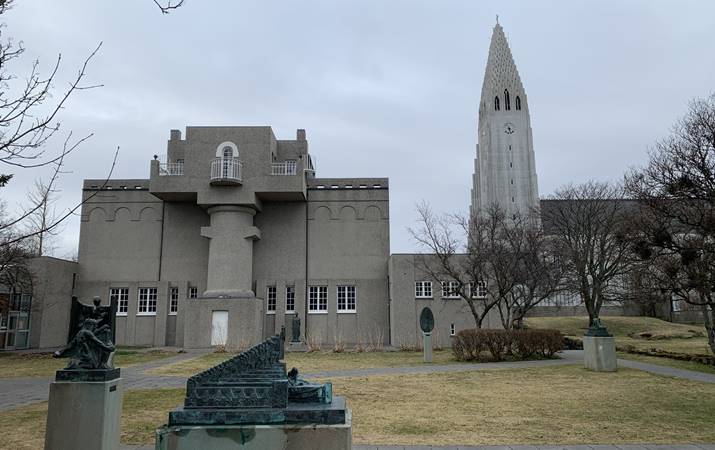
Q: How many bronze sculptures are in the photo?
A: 5